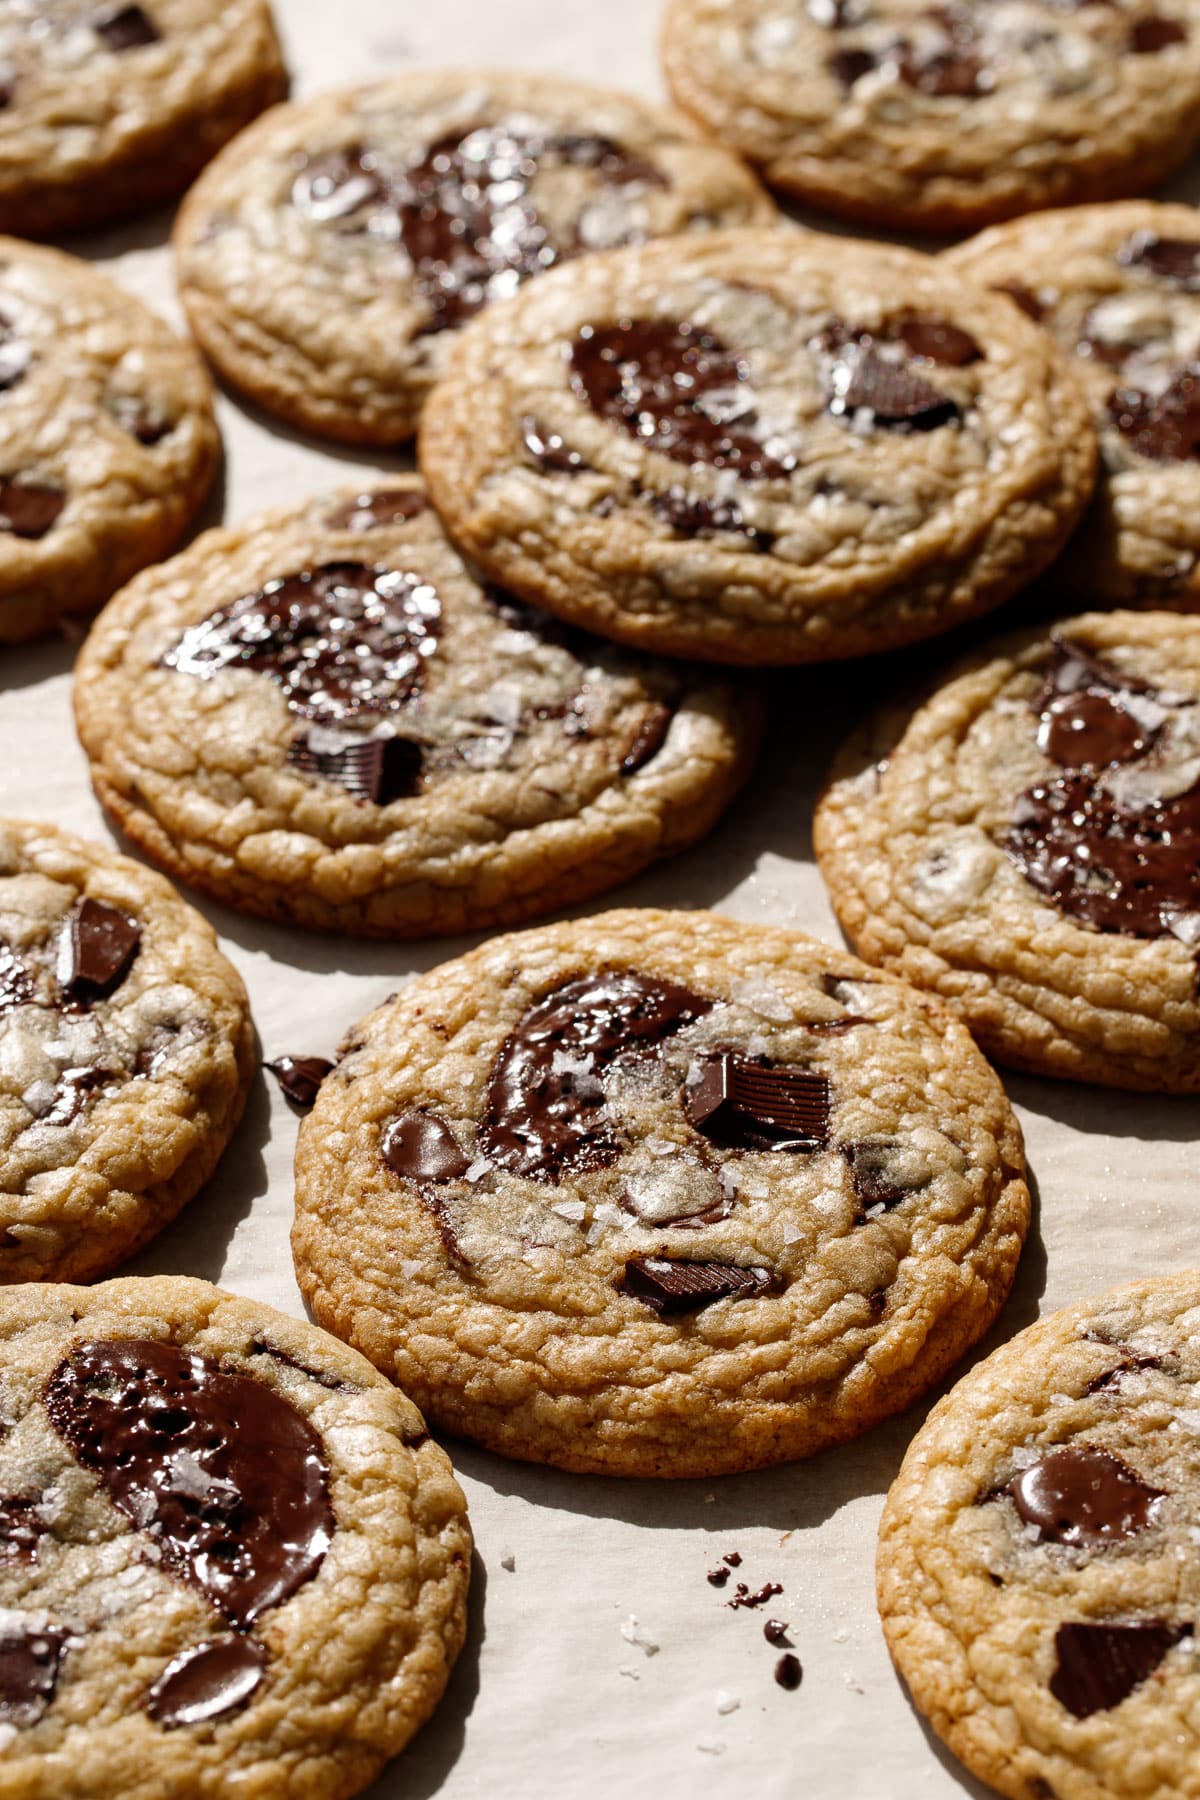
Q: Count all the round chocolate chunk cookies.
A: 12